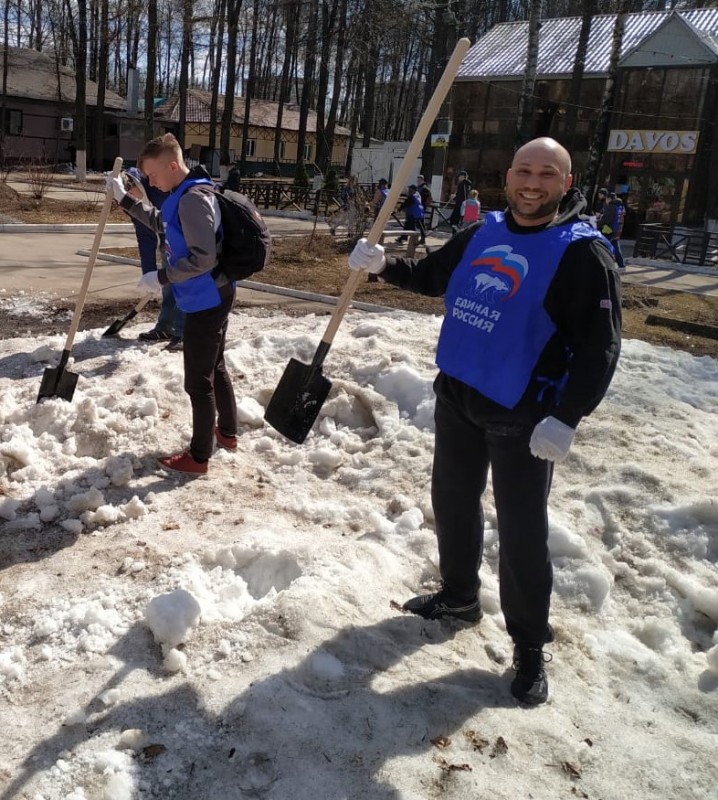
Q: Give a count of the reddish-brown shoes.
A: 2